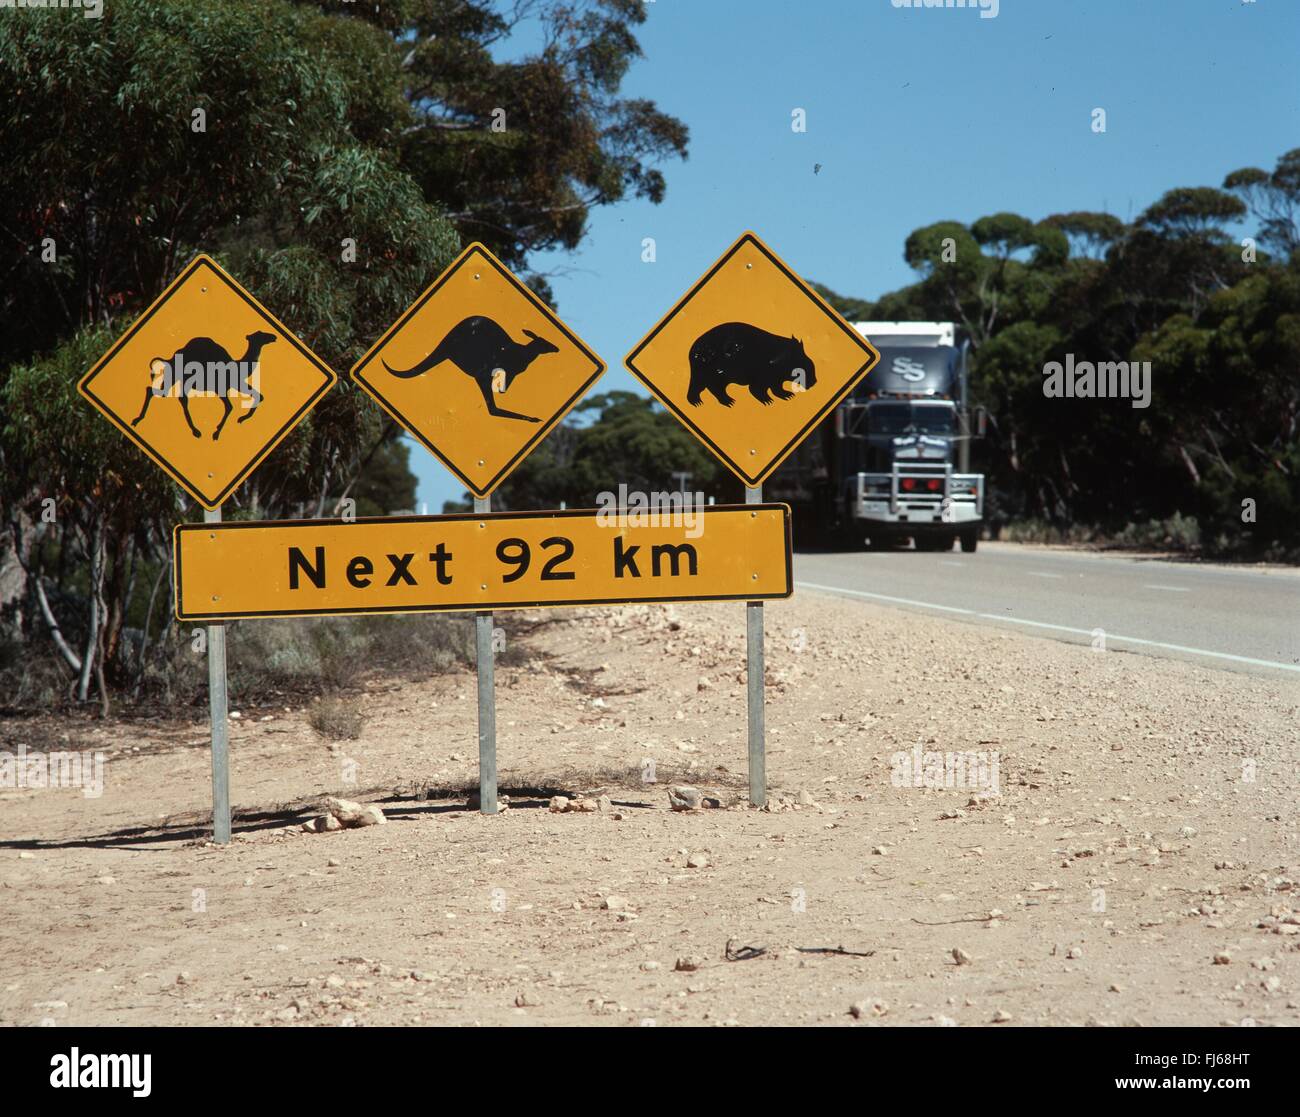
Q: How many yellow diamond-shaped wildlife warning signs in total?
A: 3